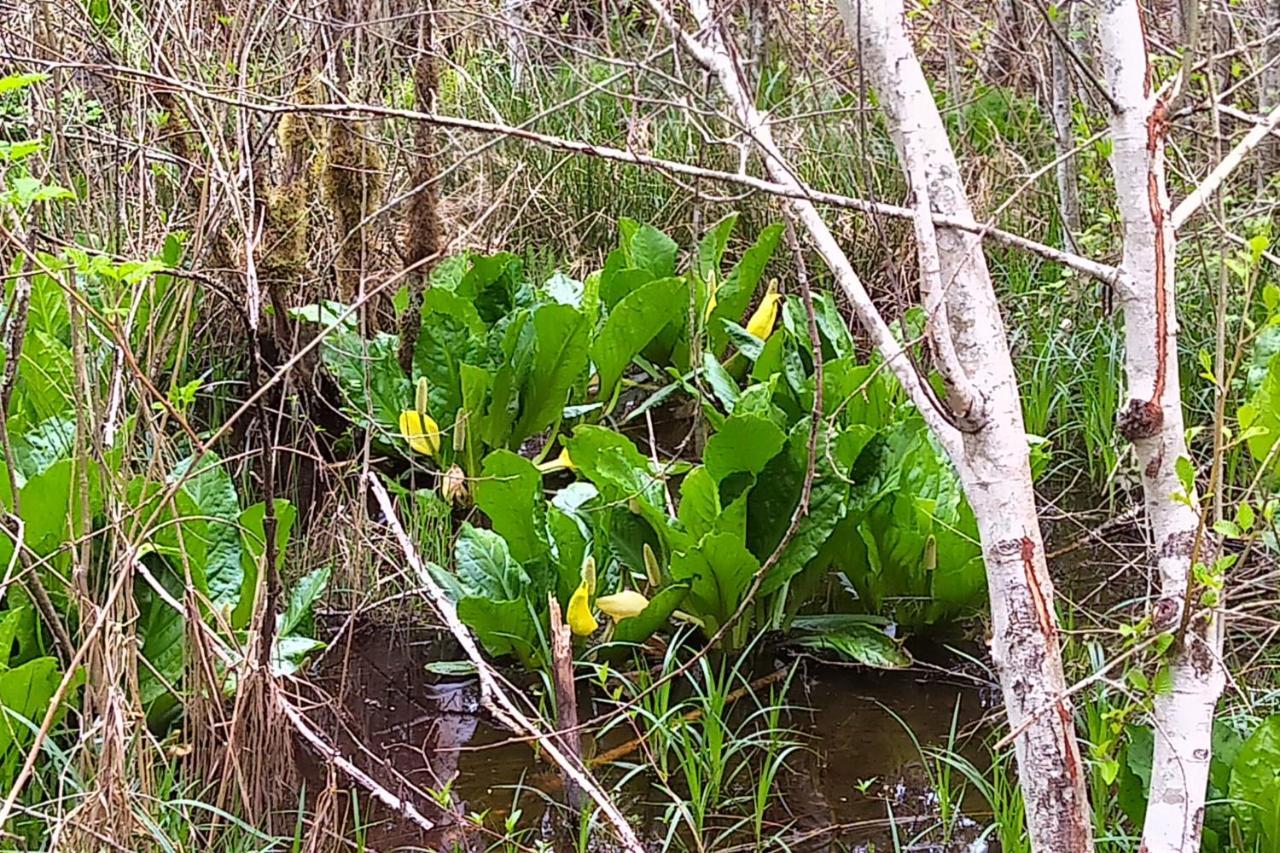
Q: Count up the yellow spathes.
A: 6